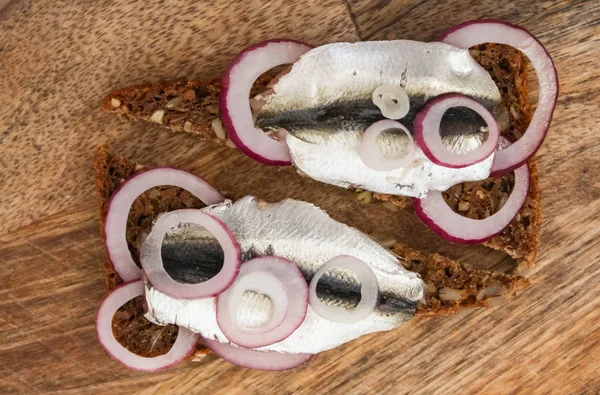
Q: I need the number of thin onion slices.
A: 12